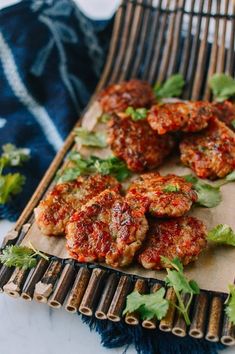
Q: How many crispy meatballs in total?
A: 9